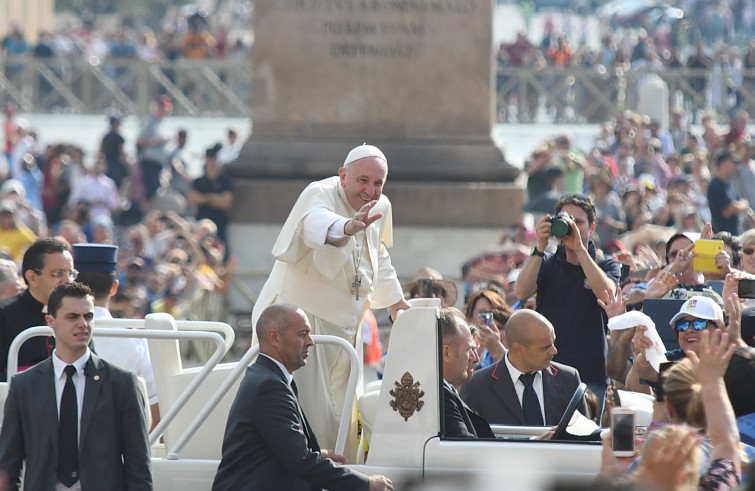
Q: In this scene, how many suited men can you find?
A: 4